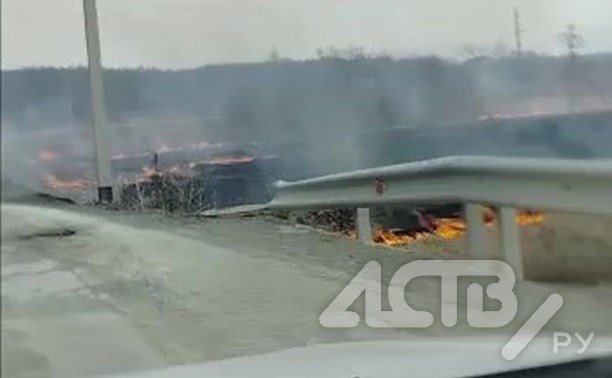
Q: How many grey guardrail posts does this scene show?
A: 3